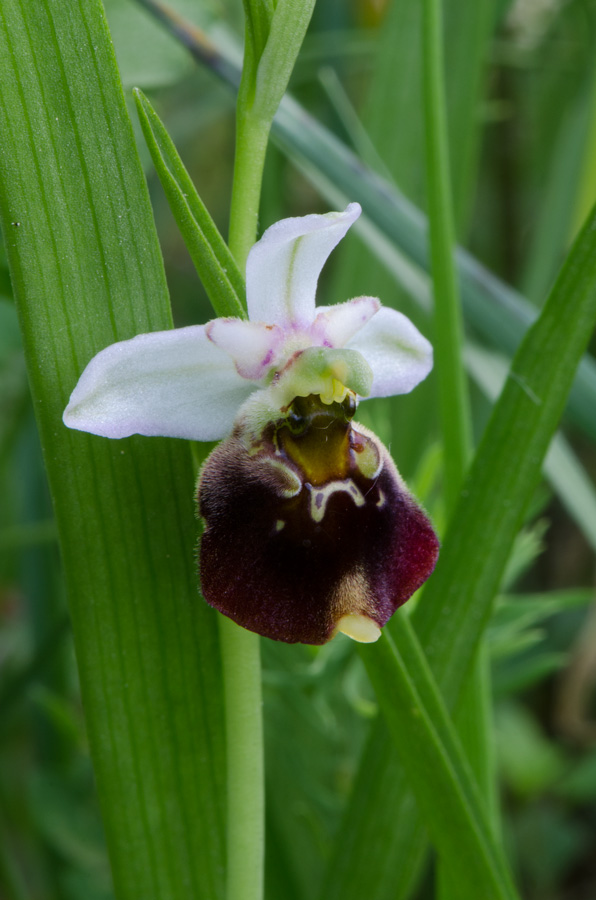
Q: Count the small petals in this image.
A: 2